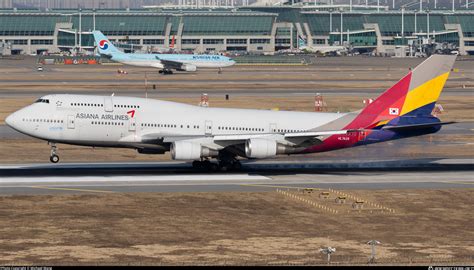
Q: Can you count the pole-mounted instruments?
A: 2